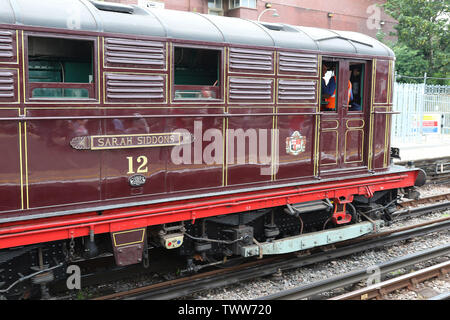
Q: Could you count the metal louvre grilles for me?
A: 8